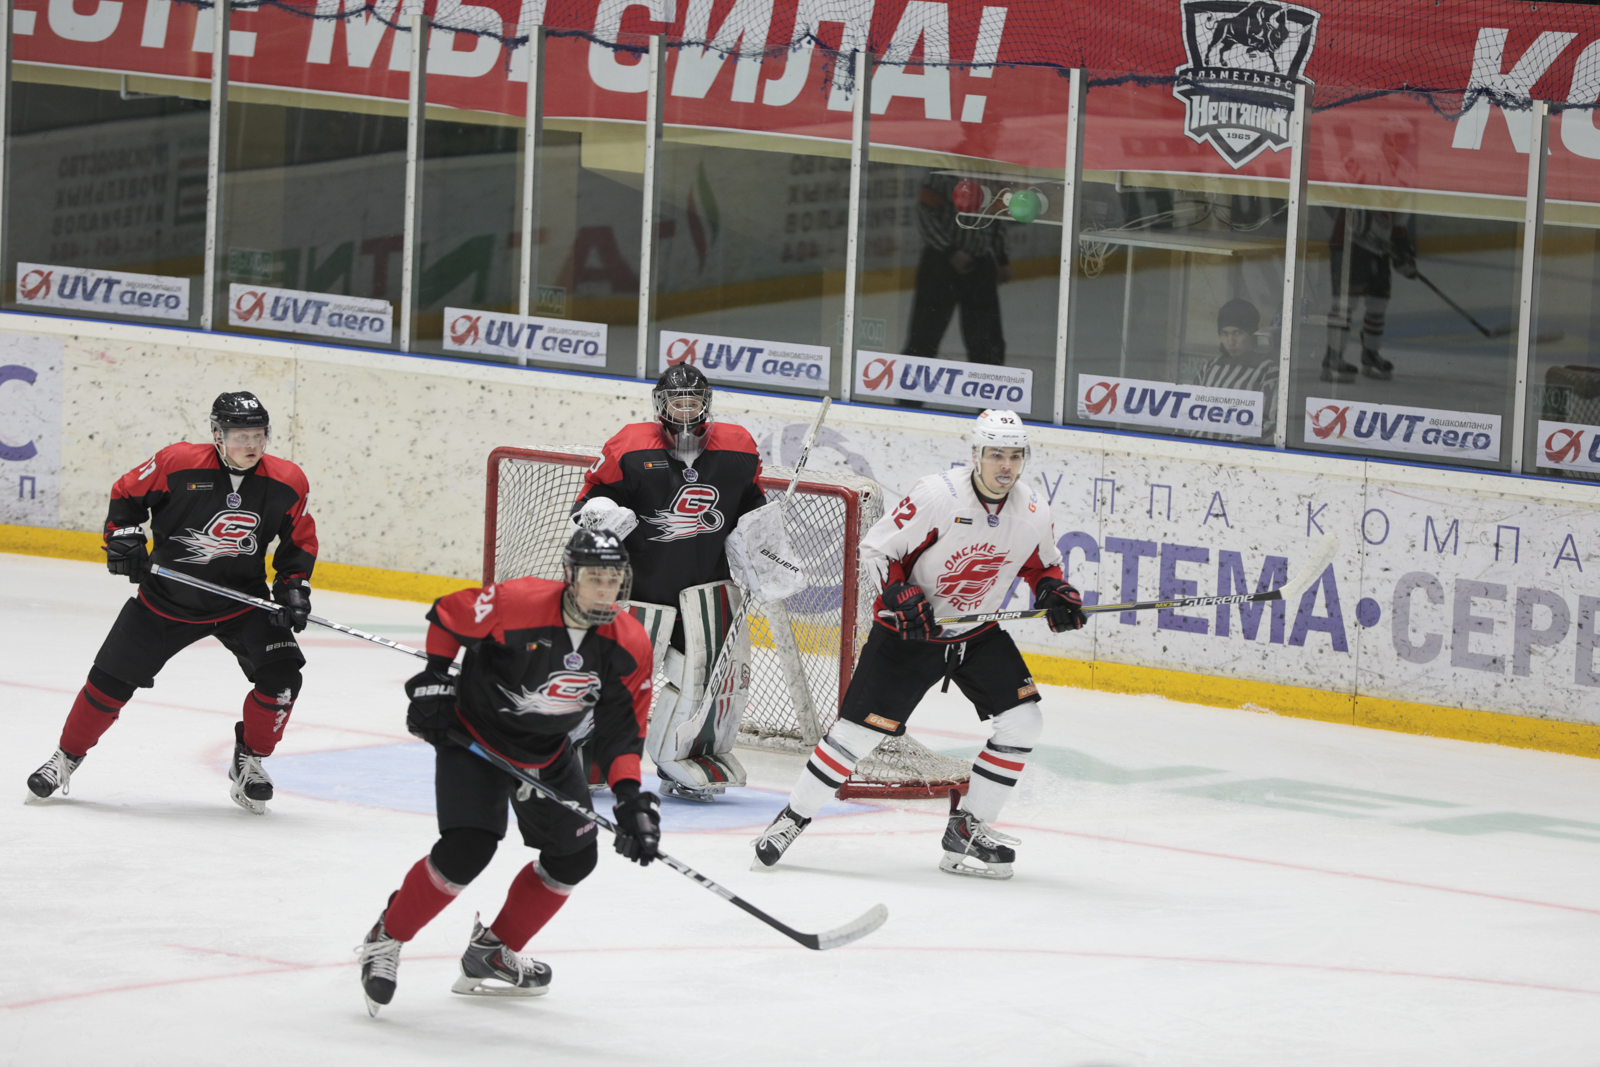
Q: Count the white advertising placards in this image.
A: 8